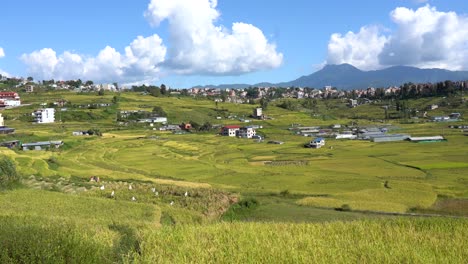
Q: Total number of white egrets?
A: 8